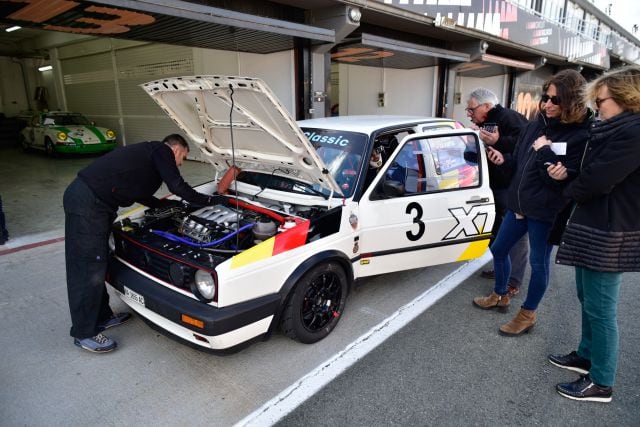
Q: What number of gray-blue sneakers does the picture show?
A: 2